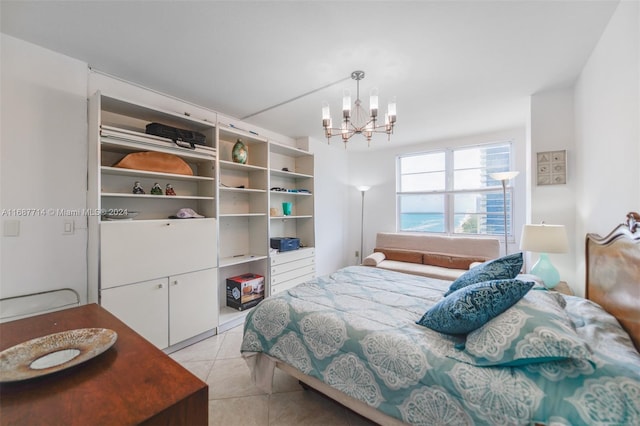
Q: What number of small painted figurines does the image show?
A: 3